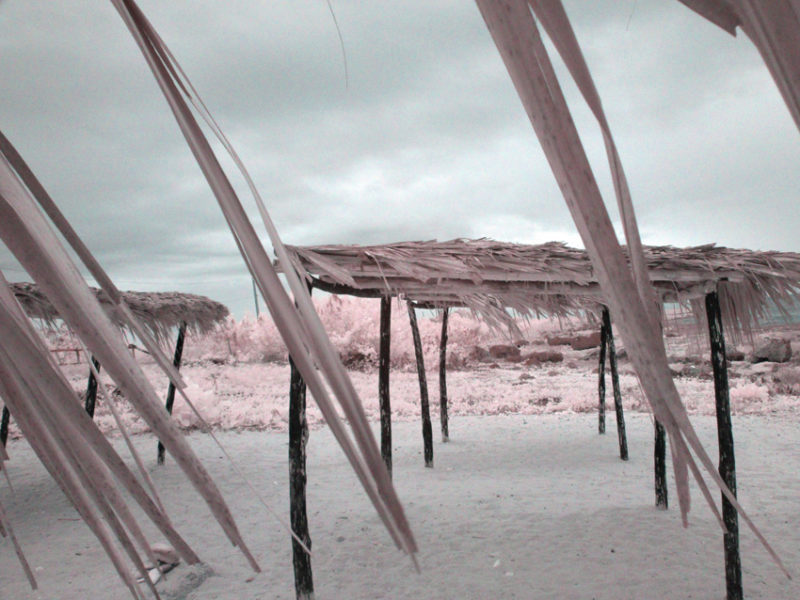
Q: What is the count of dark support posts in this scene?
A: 11